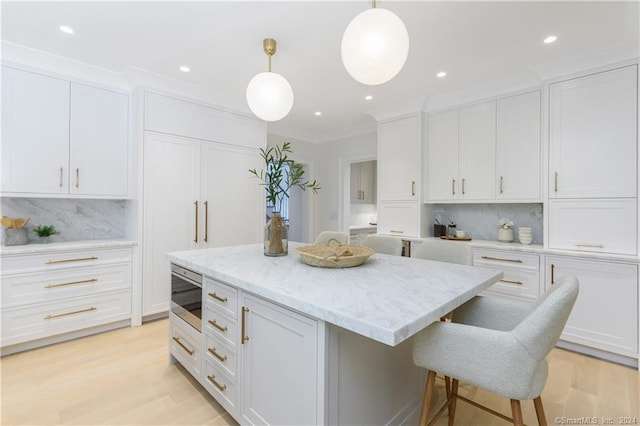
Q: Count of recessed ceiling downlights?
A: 6